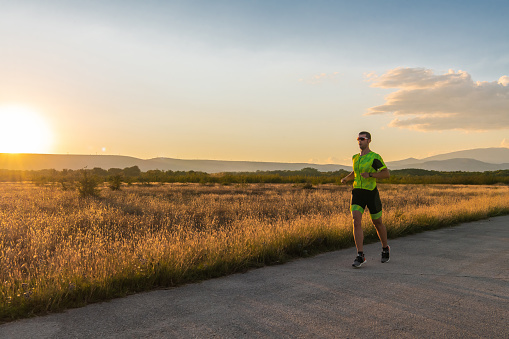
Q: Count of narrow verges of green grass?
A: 1